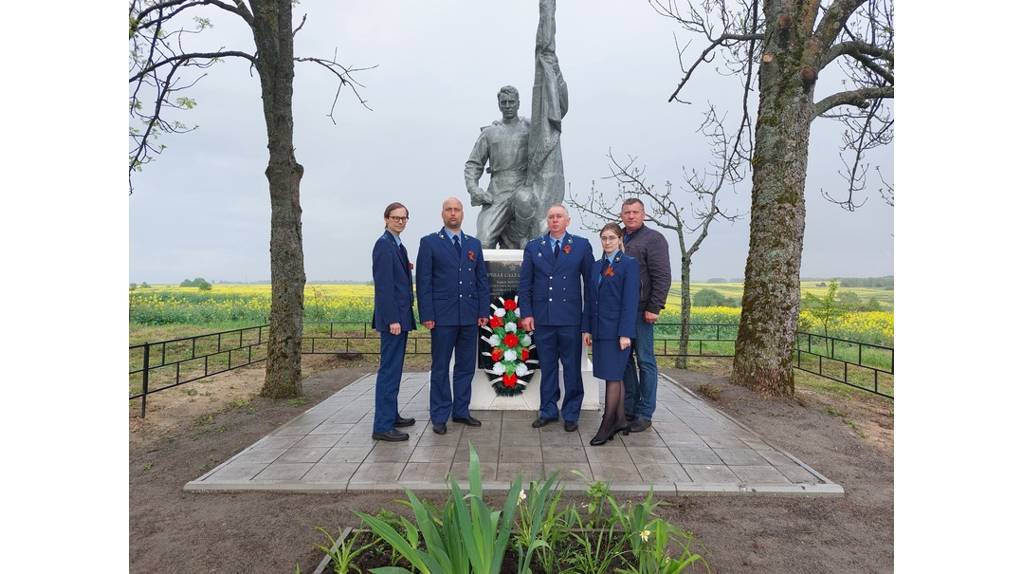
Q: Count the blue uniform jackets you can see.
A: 4